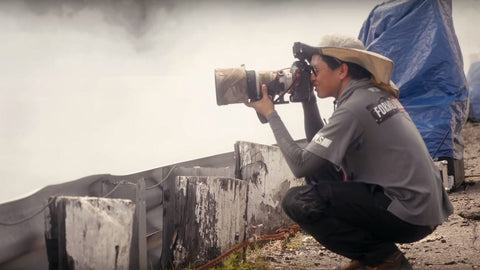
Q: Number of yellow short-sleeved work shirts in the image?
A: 0